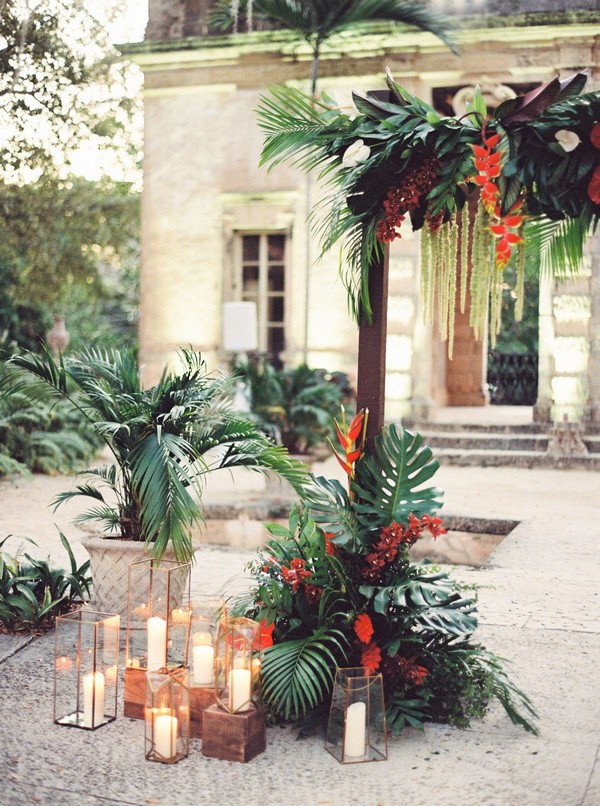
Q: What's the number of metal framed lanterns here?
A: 6